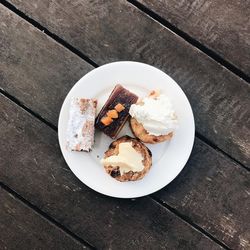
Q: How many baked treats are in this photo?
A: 4